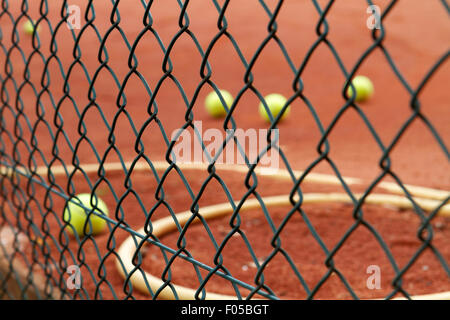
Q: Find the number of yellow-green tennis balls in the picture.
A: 5